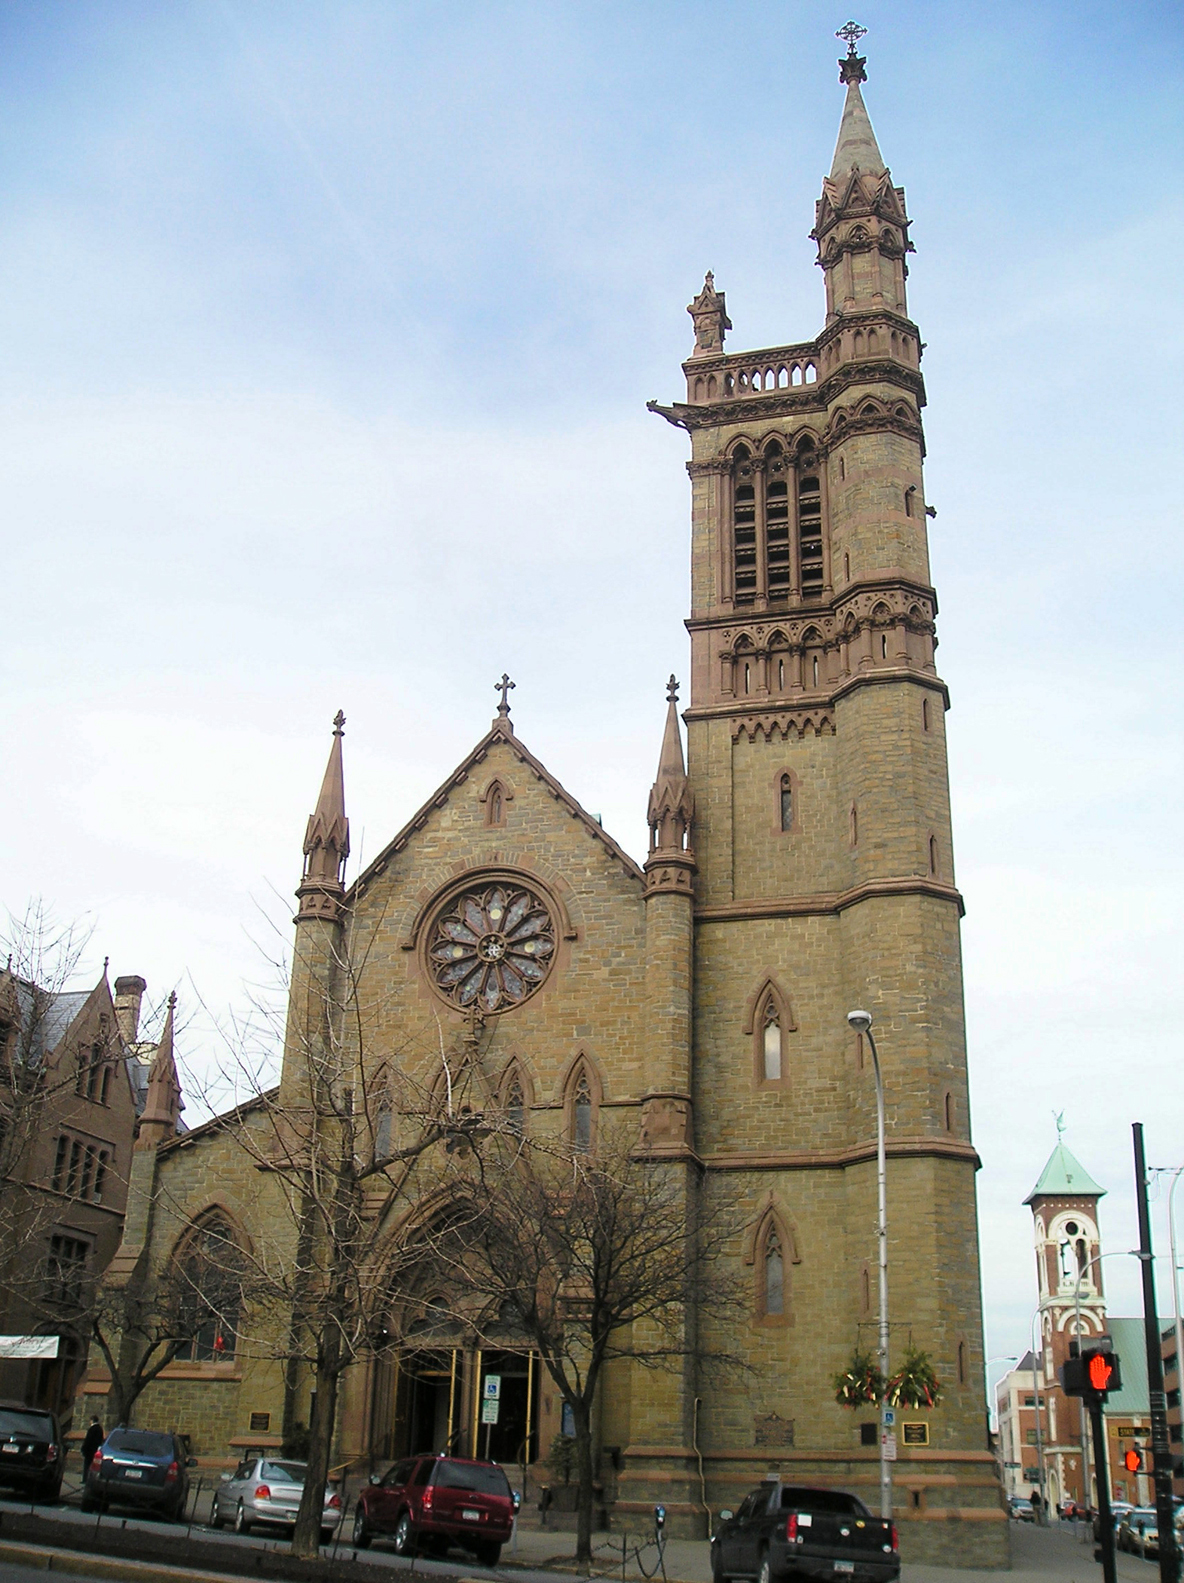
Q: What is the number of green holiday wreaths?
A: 2